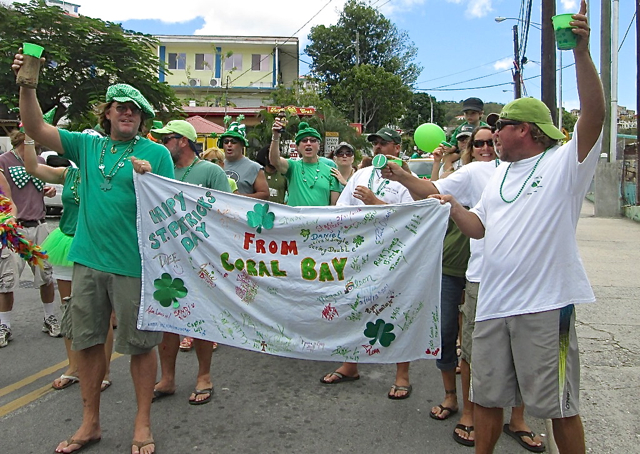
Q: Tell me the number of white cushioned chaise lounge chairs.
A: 0